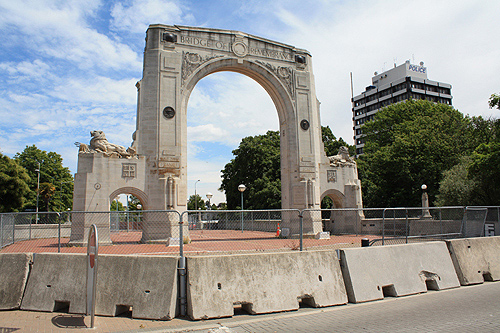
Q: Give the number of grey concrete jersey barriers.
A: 5